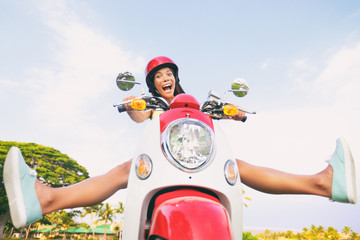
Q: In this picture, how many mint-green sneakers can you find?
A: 2